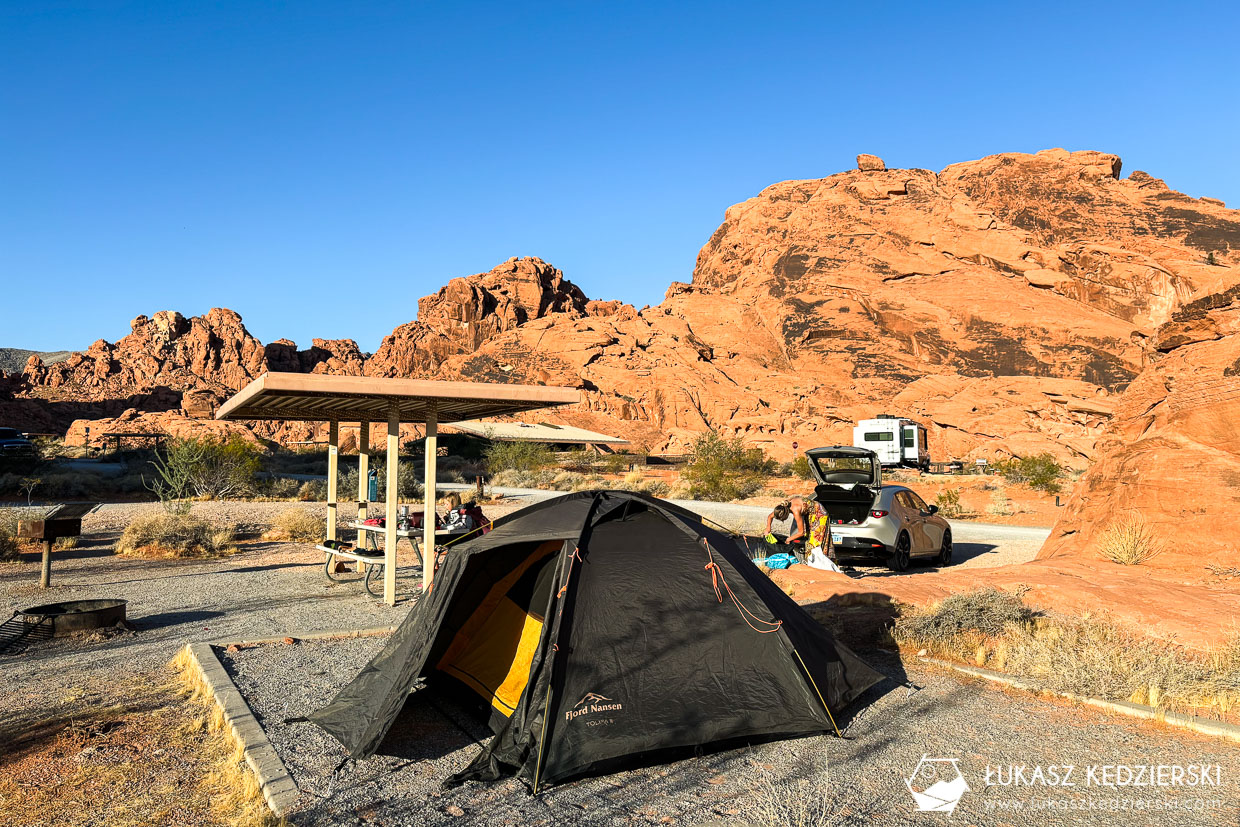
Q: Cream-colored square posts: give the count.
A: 4